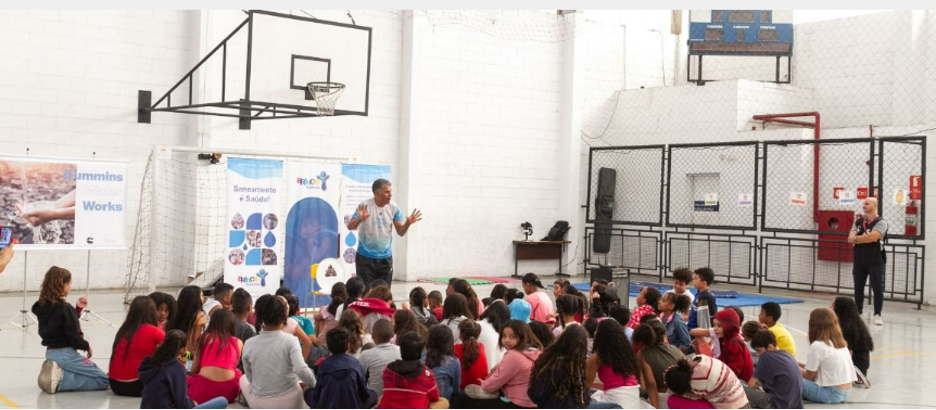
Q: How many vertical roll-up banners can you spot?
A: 3